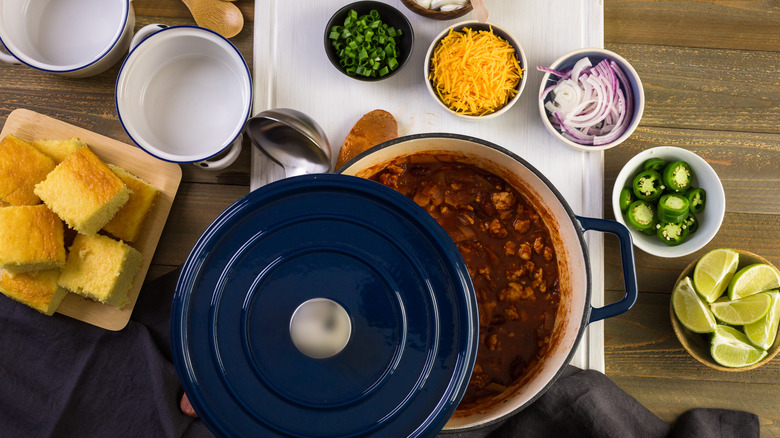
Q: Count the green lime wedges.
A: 6